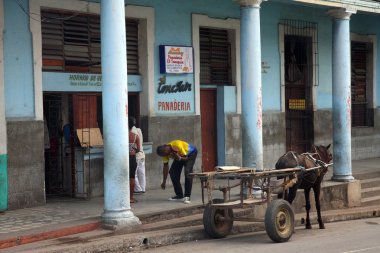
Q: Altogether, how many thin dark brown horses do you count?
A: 1